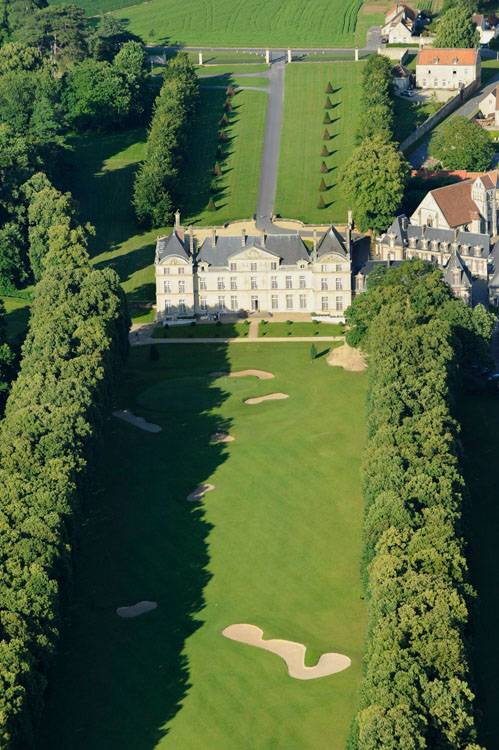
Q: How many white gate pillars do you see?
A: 4